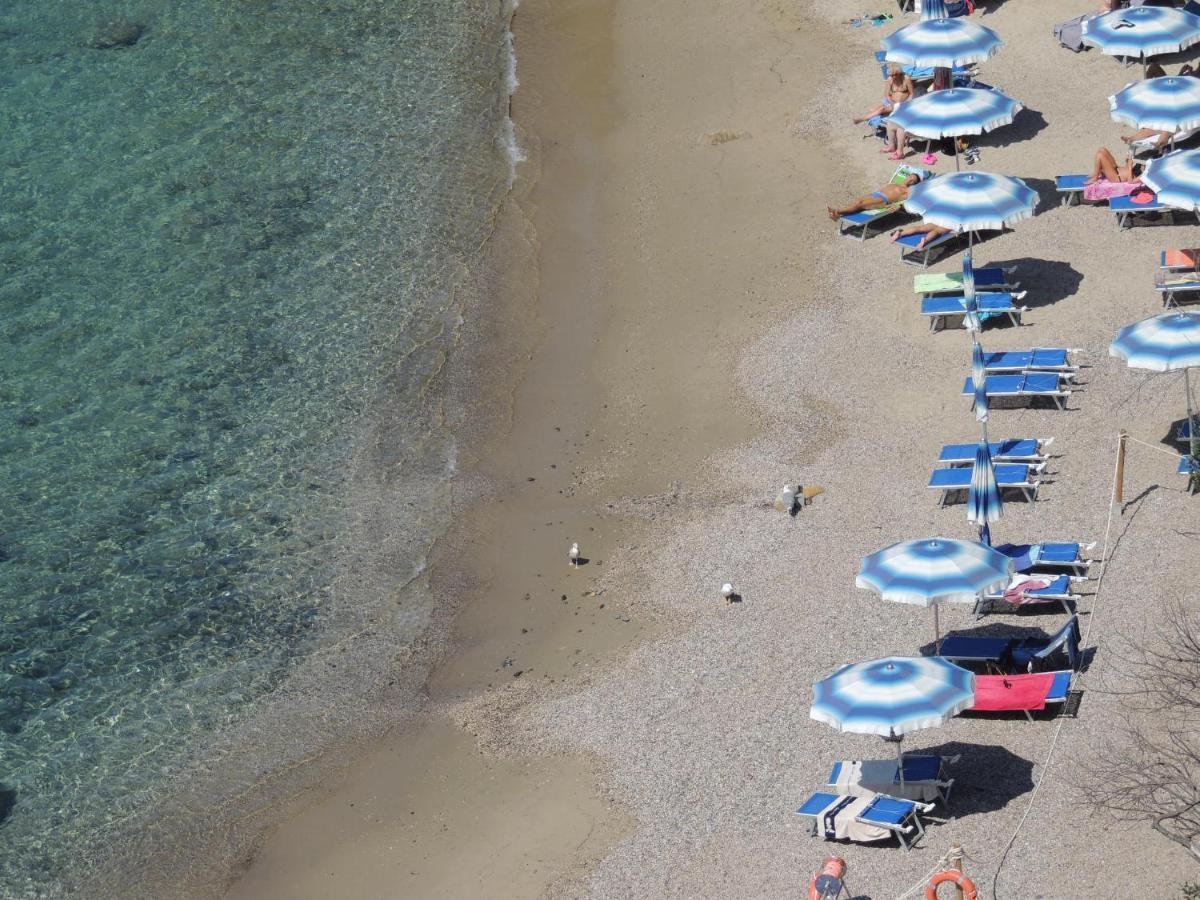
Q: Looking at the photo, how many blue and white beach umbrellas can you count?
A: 13